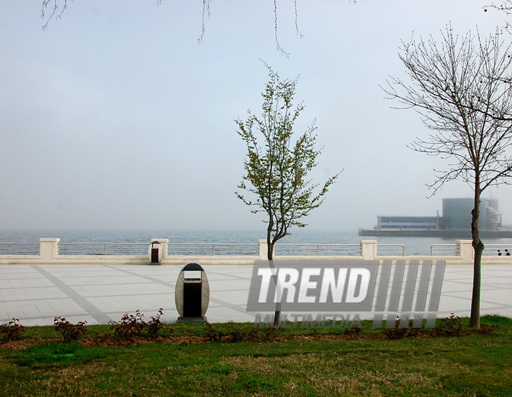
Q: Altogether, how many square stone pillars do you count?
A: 5